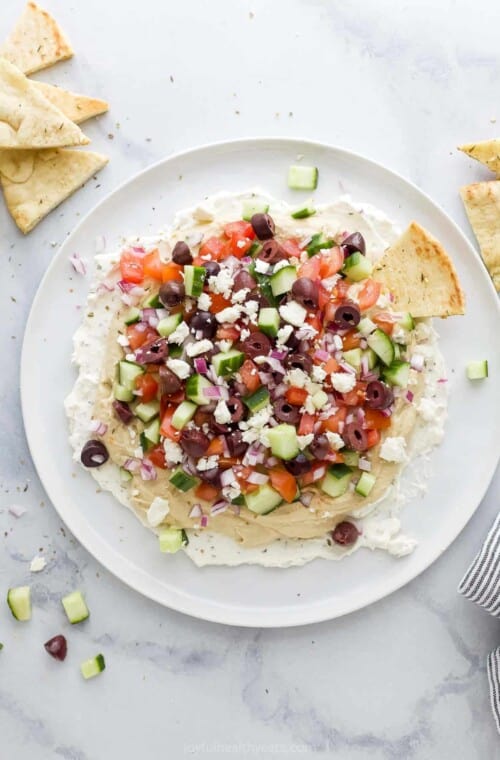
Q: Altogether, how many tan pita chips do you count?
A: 7